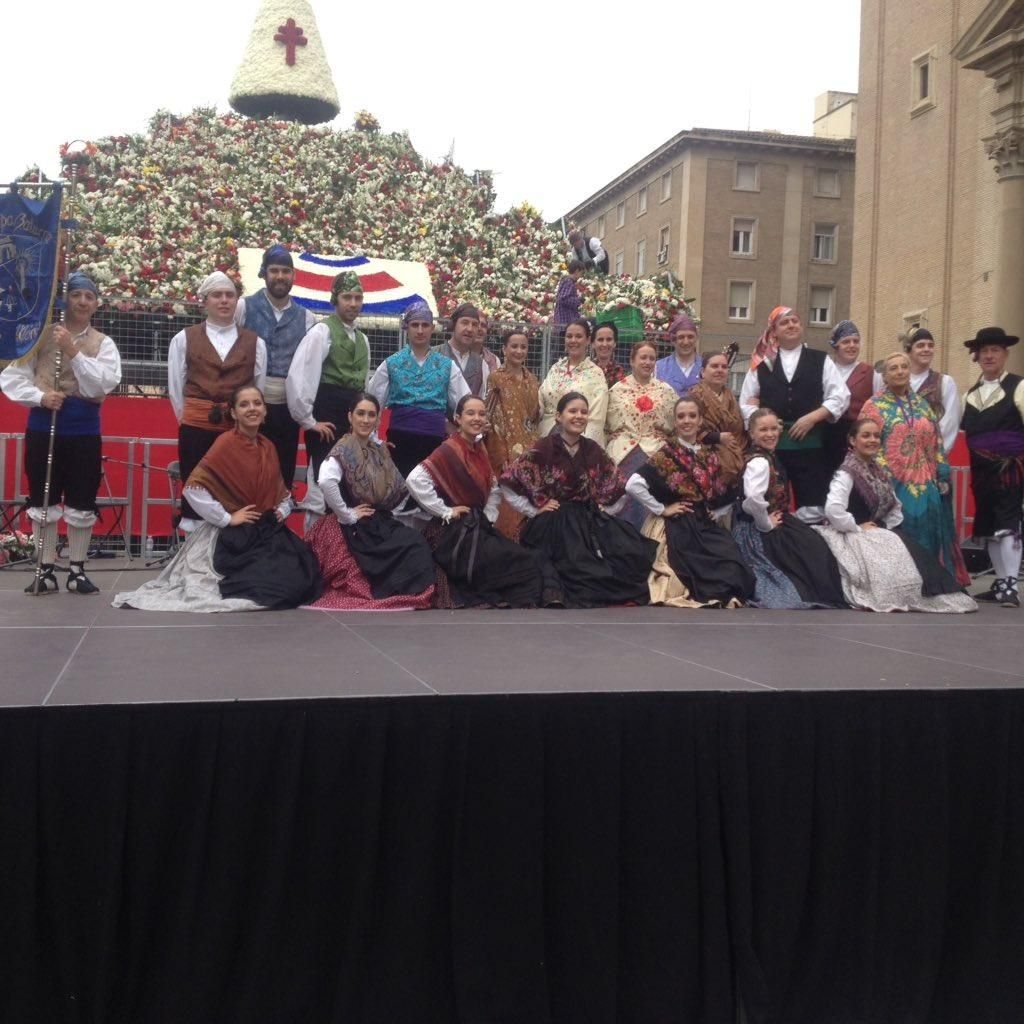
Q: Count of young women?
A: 12